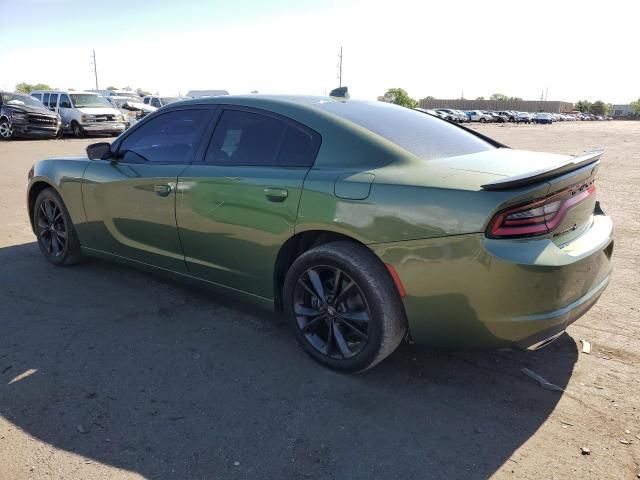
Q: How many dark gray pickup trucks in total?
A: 1